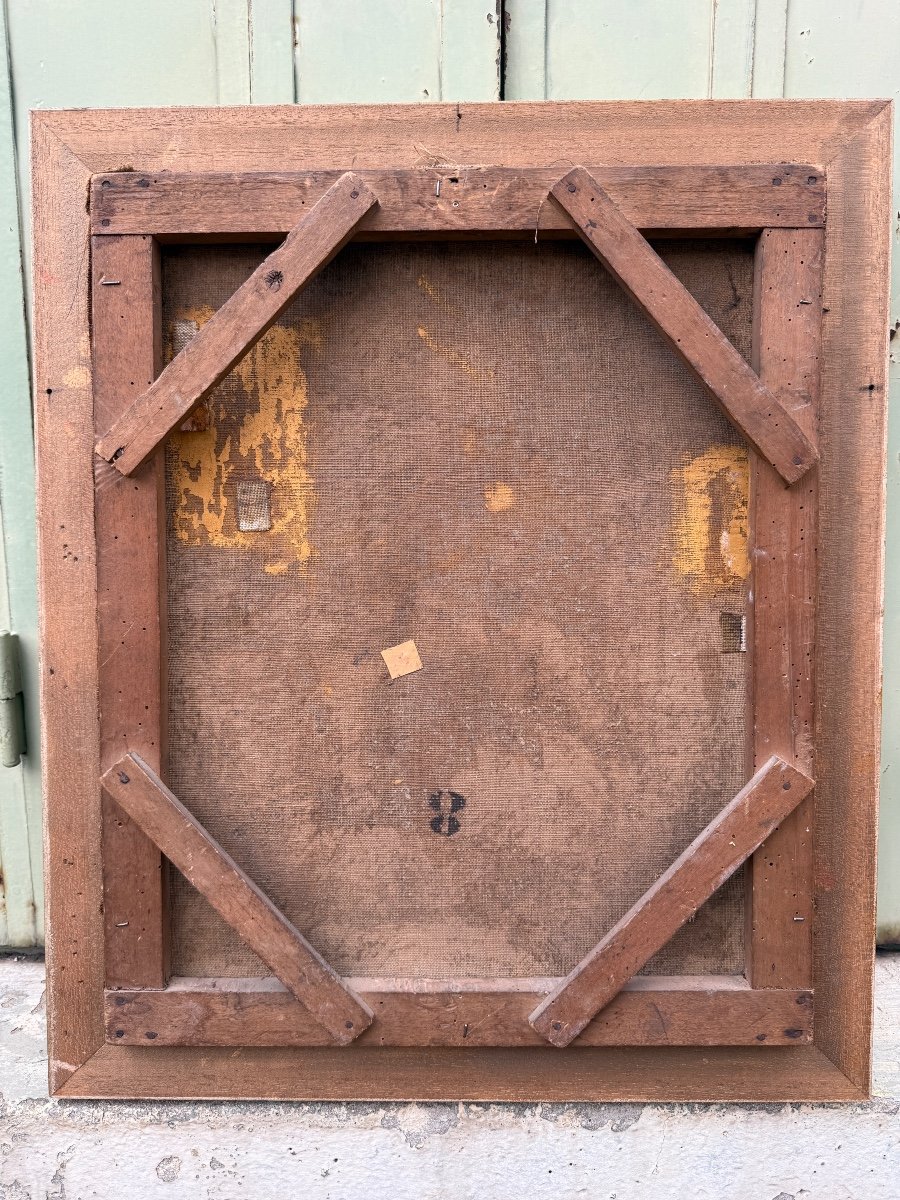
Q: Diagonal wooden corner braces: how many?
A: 4